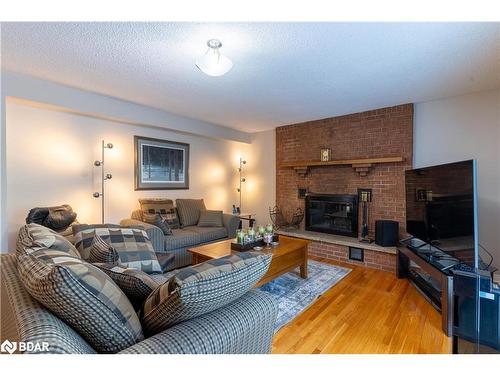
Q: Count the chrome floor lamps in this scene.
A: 2